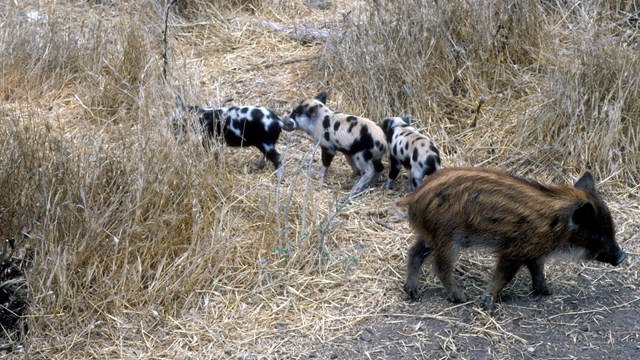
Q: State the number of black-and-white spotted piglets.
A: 3